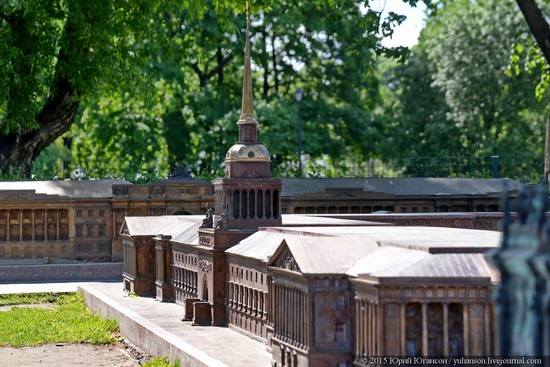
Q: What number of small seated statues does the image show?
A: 2